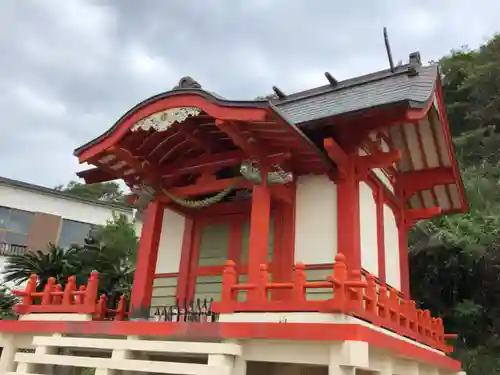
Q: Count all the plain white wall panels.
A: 4